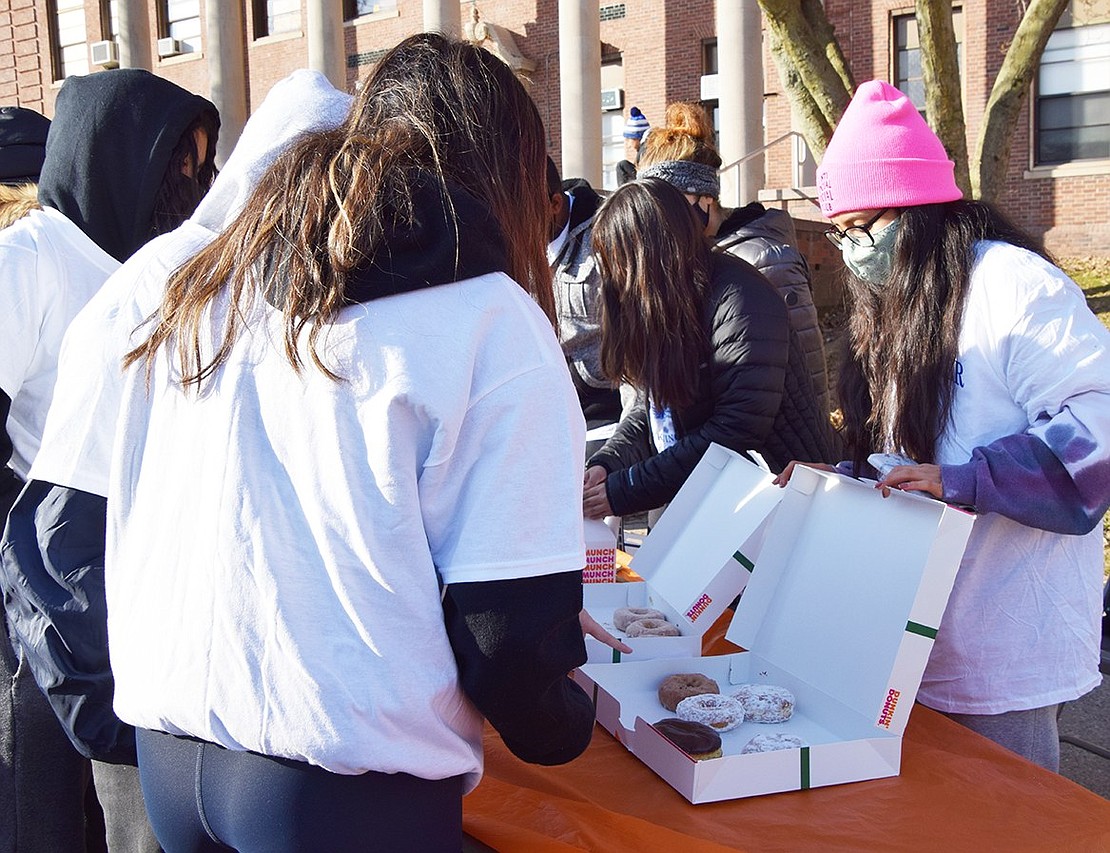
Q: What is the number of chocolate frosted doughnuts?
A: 1